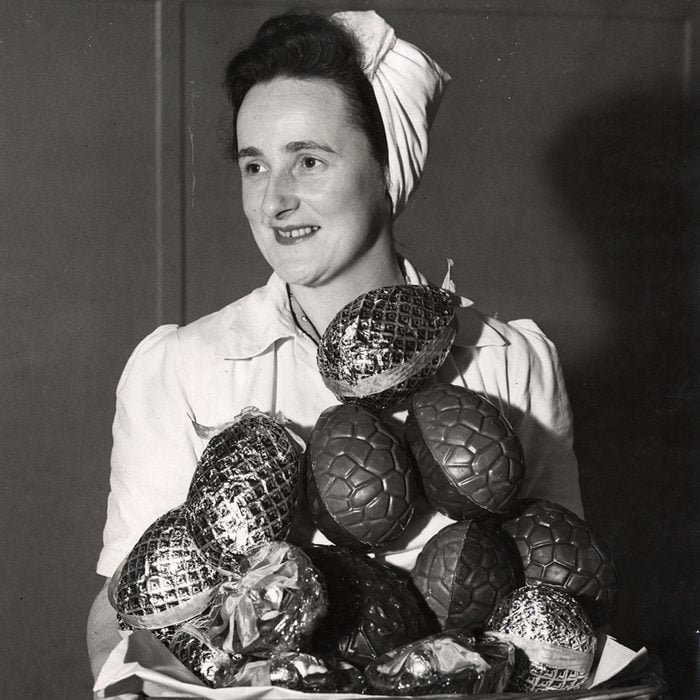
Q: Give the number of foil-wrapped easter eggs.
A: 5